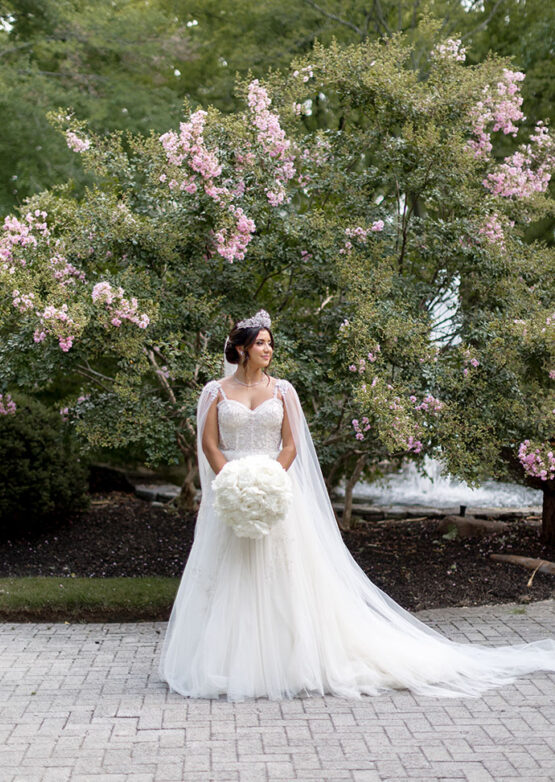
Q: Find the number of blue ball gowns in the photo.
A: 0